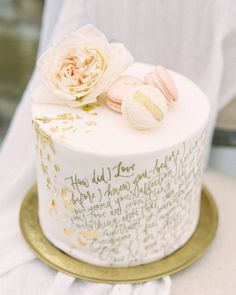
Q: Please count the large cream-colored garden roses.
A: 1